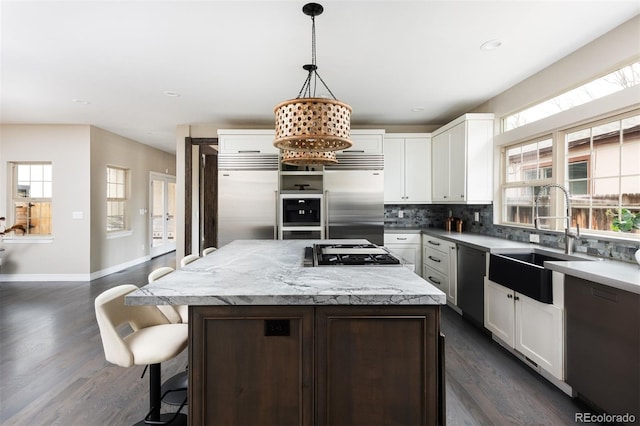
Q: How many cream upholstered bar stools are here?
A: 4